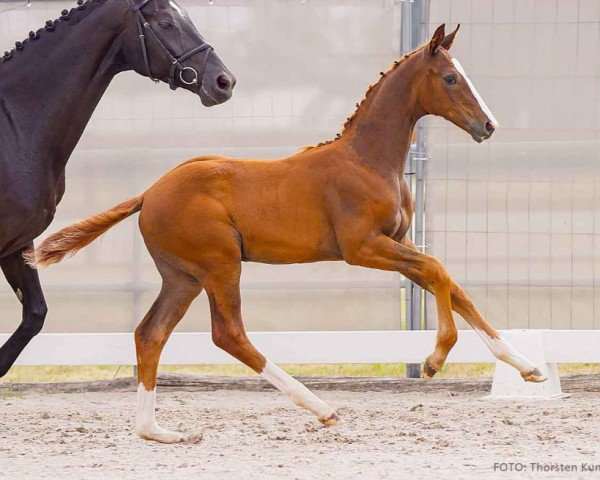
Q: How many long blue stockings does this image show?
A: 0